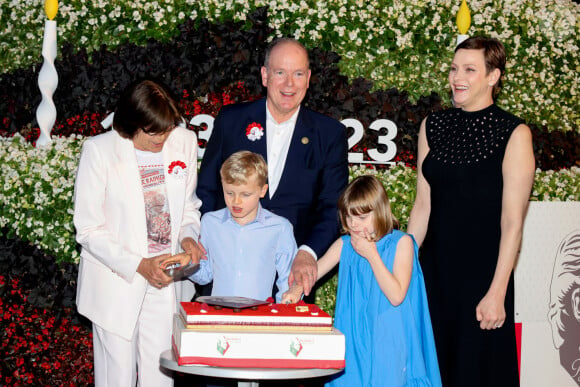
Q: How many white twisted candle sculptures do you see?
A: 2